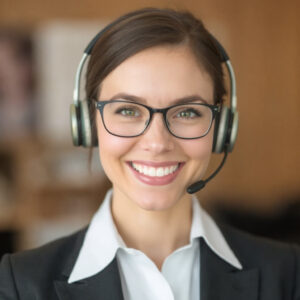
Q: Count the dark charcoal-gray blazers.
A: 1